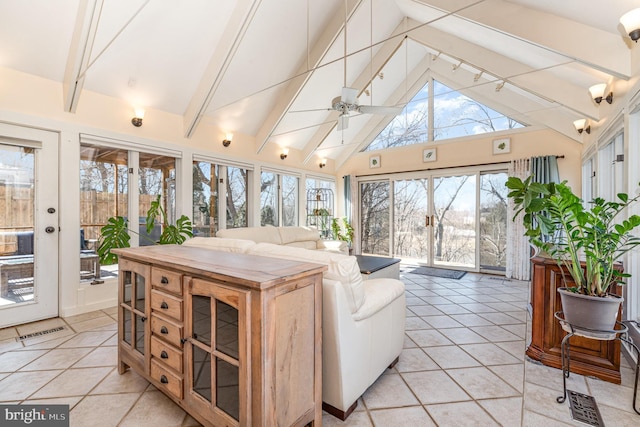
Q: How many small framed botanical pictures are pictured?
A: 3